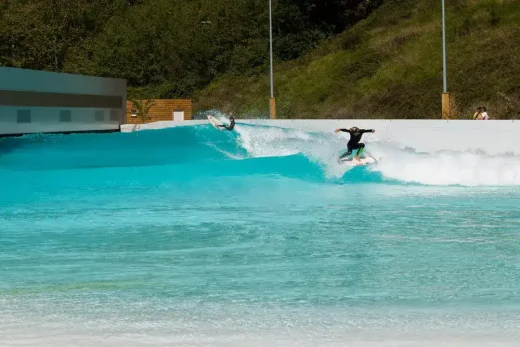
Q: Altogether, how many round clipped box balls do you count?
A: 0